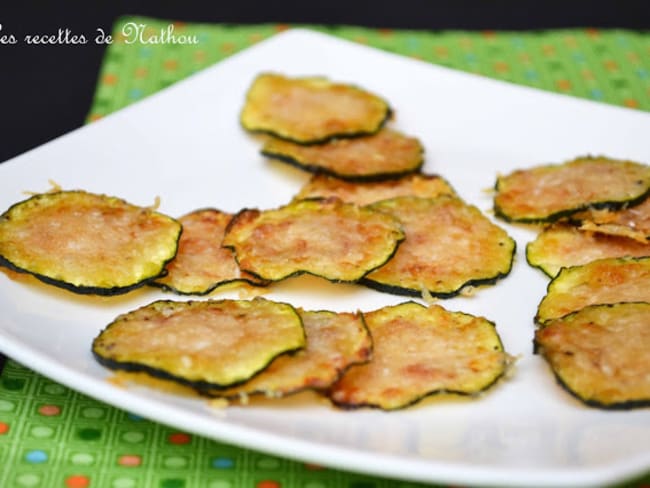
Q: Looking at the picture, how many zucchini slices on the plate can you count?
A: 15